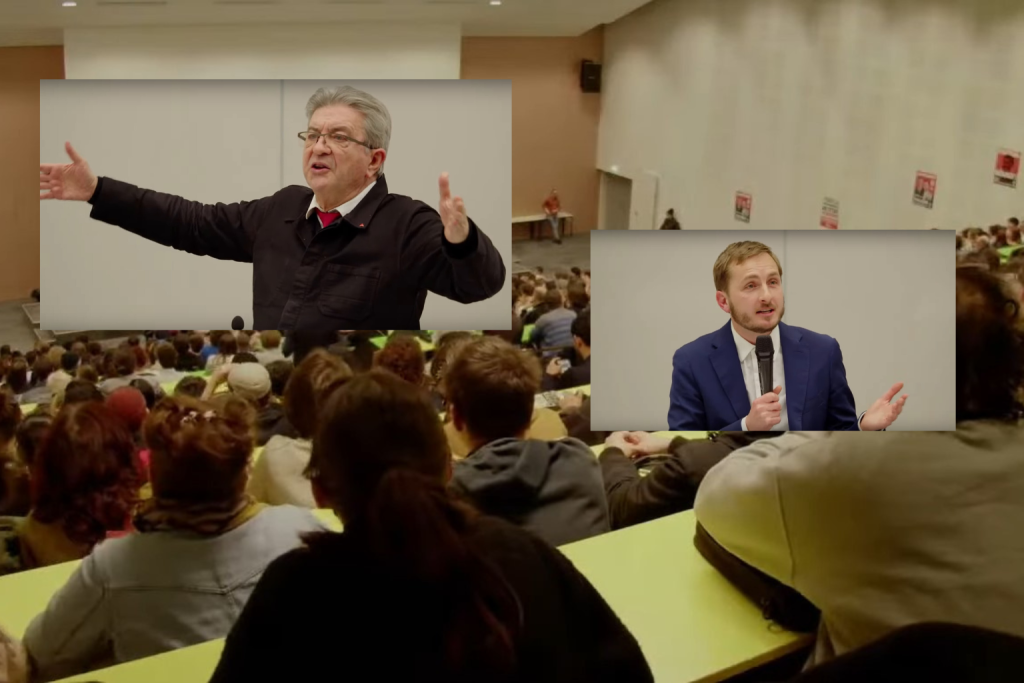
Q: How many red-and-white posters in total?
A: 4